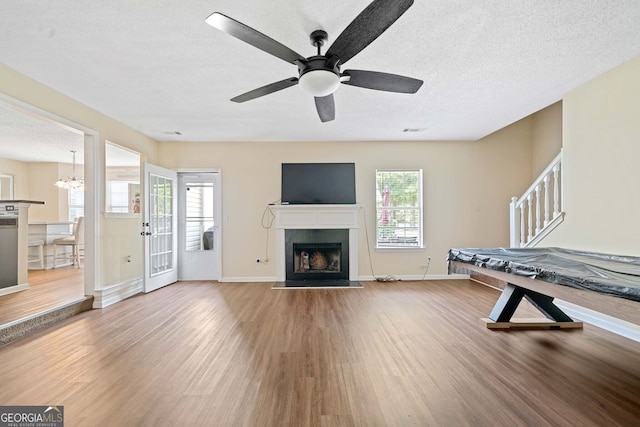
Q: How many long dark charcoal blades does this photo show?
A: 5